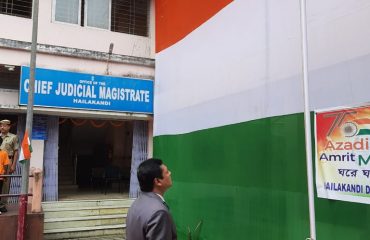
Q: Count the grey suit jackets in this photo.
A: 1